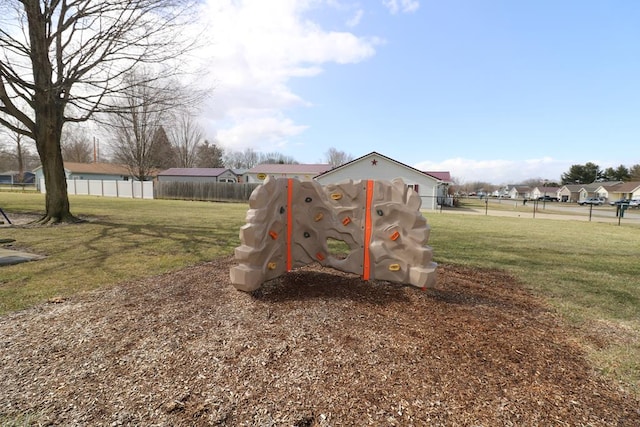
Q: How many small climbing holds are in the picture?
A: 12